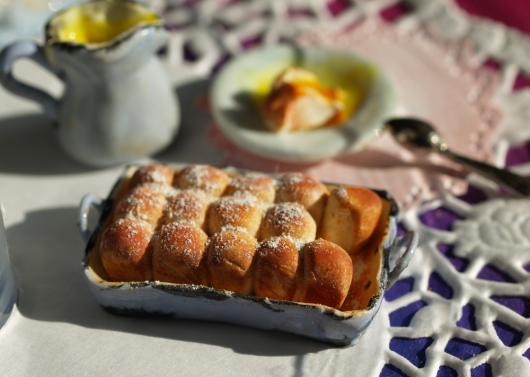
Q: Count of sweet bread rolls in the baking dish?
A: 14